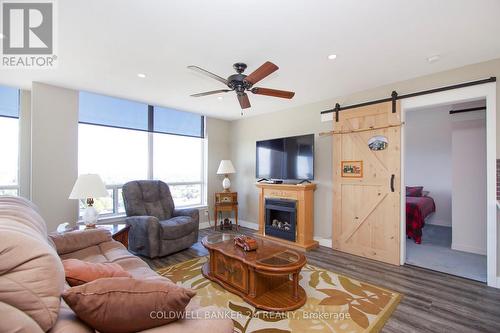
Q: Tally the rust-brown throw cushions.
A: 2